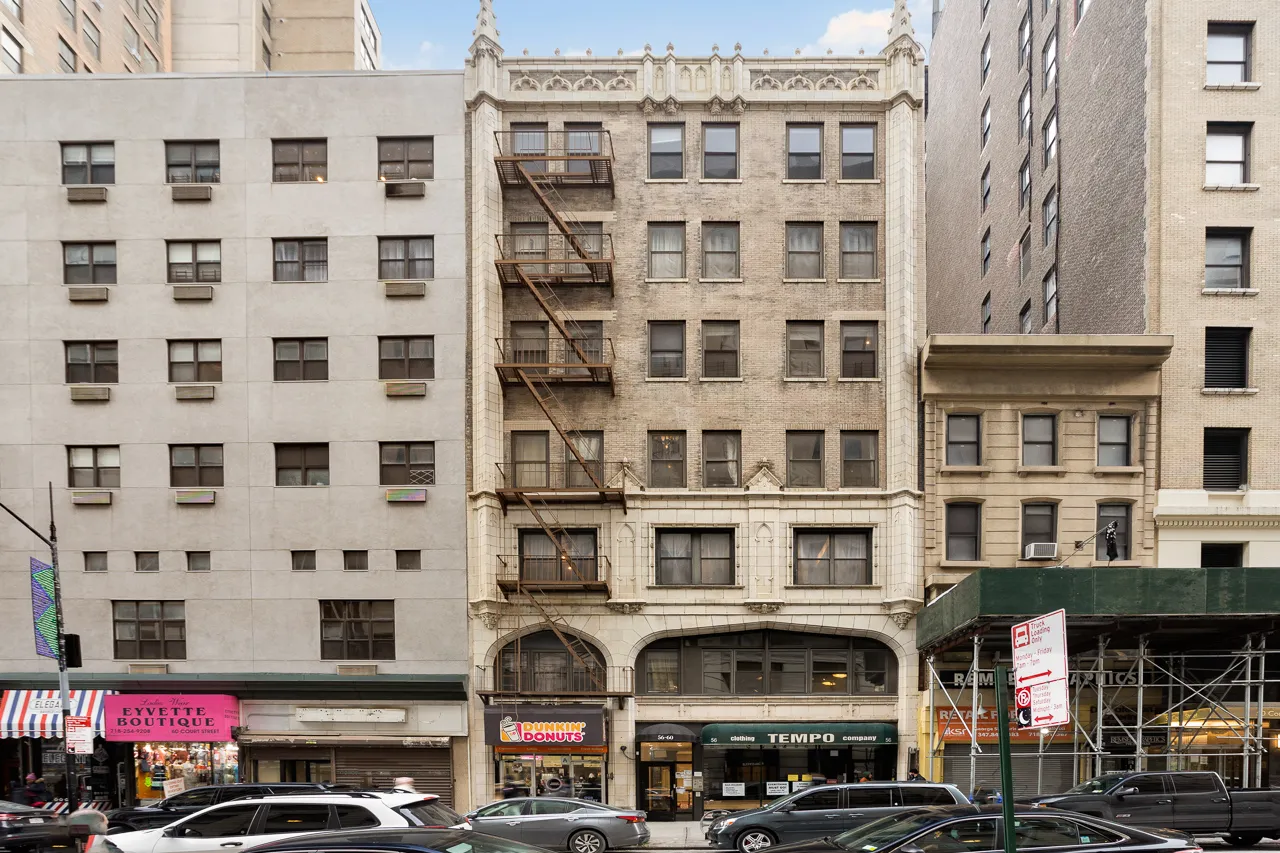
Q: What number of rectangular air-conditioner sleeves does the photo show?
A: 14